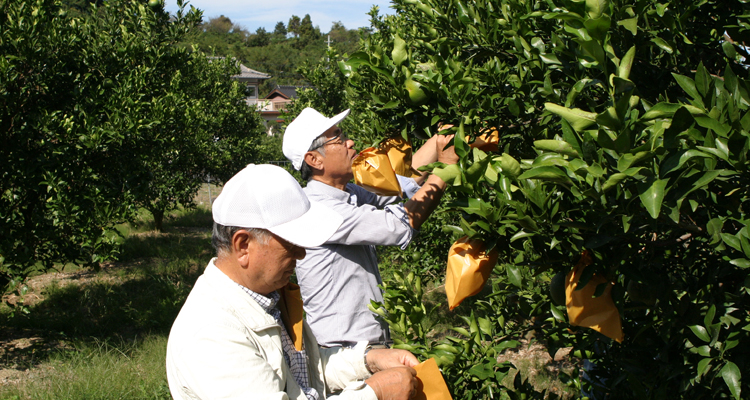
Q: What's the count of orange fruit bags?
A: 7